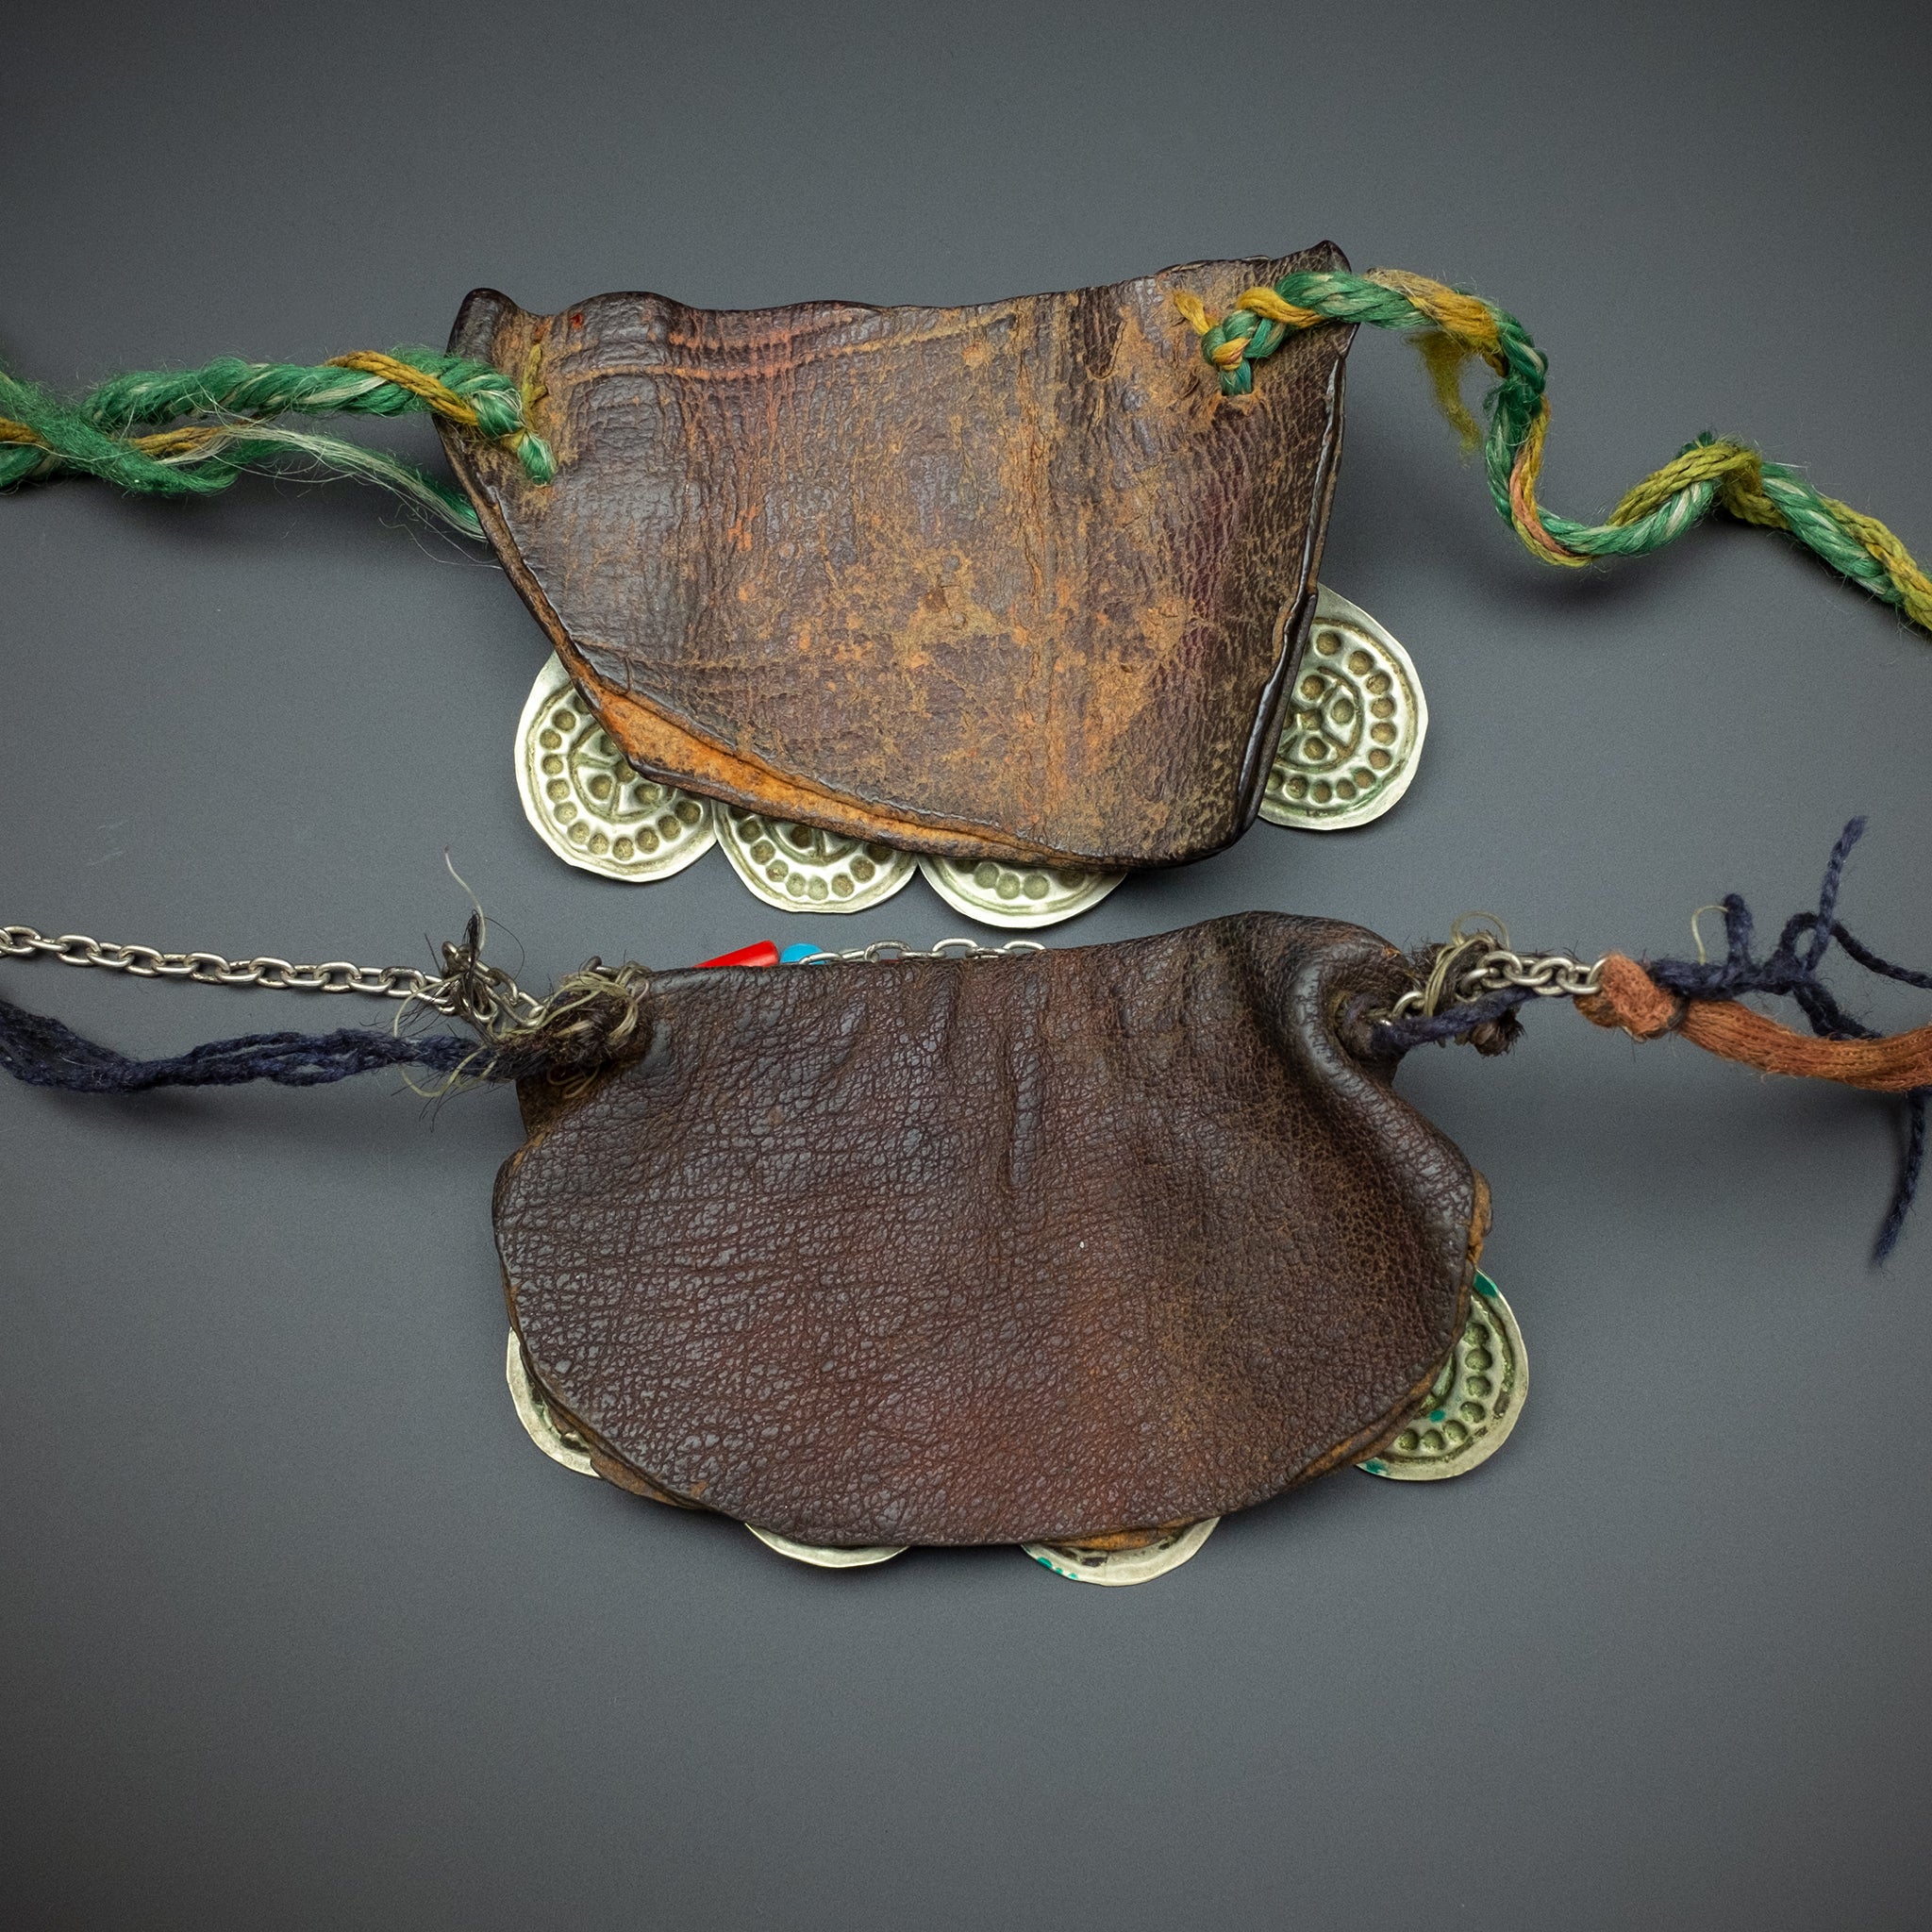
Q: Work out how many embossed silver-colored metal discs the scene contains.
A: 8